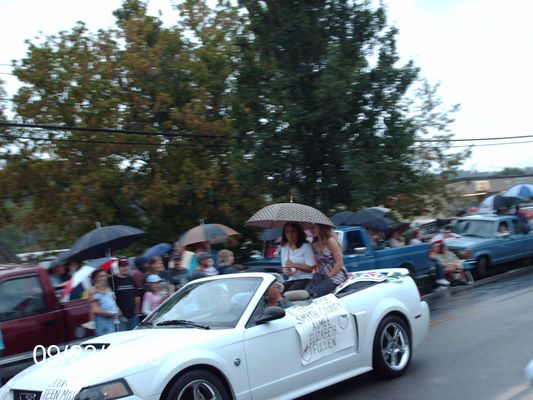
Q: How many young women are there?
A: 2